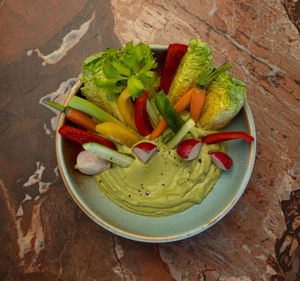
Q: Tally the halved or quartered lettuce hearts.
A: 3